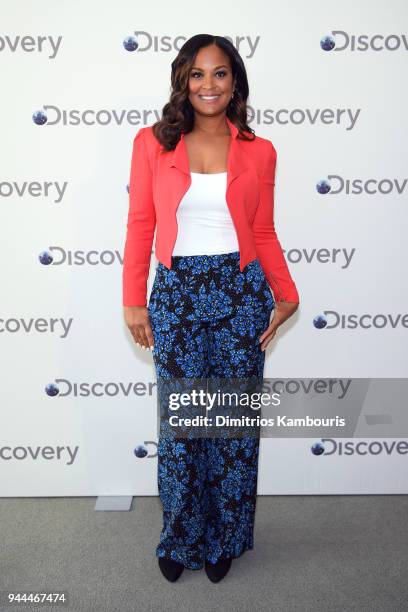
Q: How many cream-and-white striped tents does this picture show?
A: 0